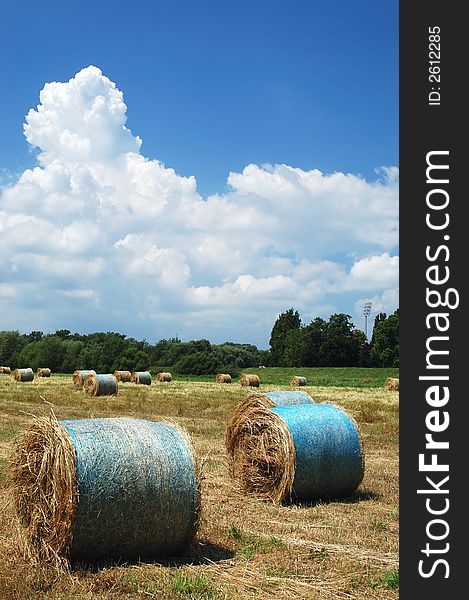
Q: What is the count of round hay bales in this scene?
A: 15